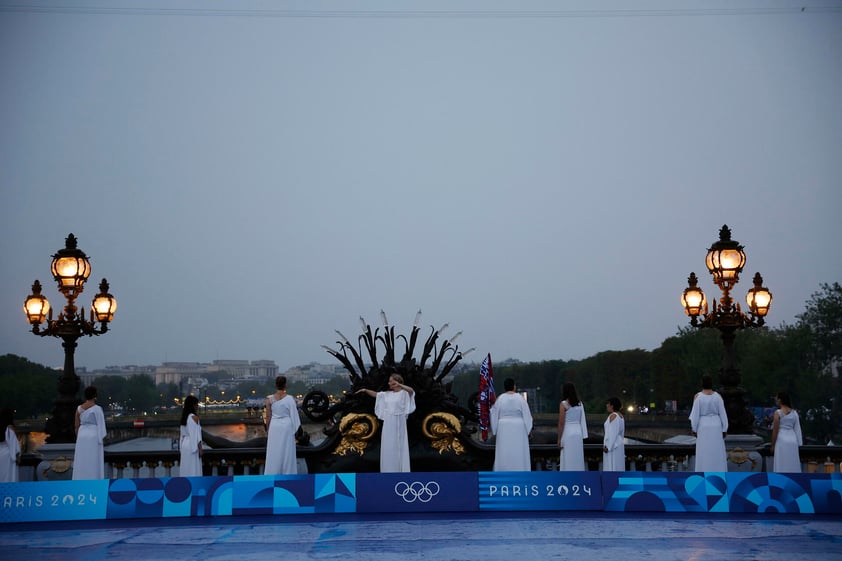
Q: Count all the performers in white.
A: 10